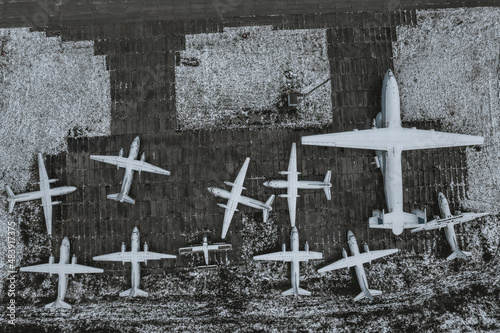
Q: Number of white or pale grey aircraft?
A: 11